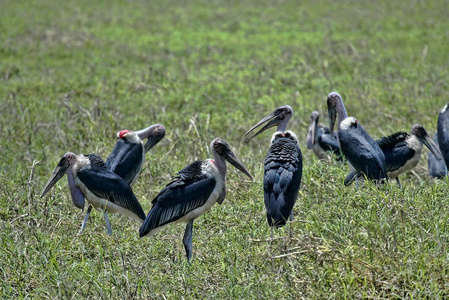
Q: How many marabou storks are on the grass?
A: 8